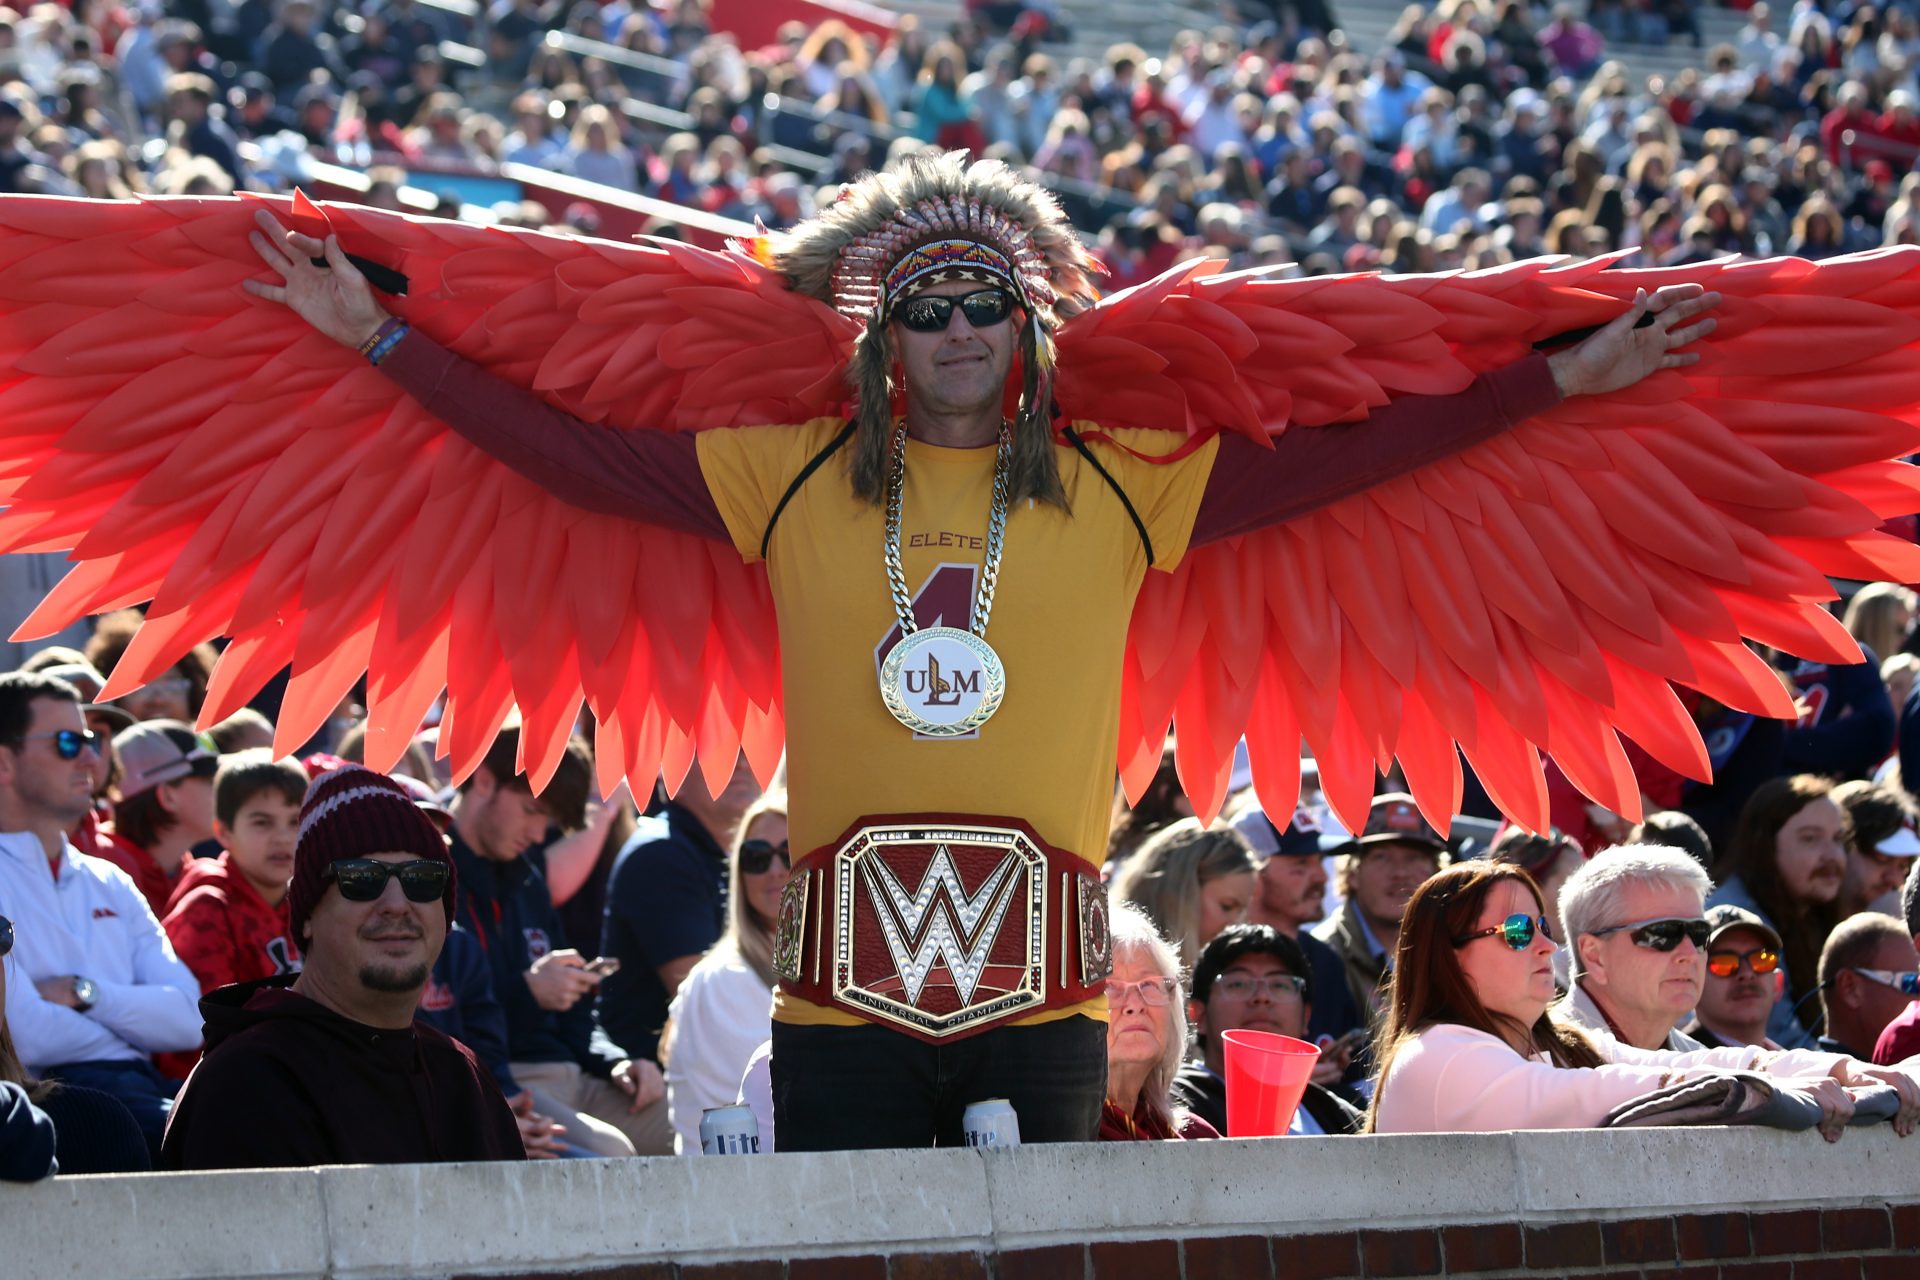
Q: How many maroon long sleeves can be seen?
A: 2